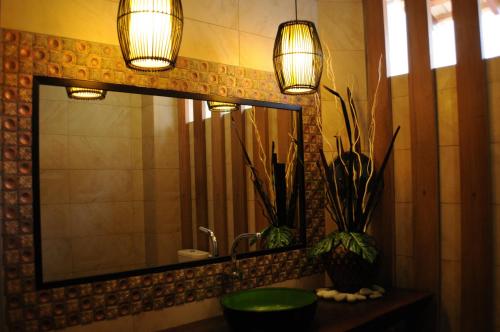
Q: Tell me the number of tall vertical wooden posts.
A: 3